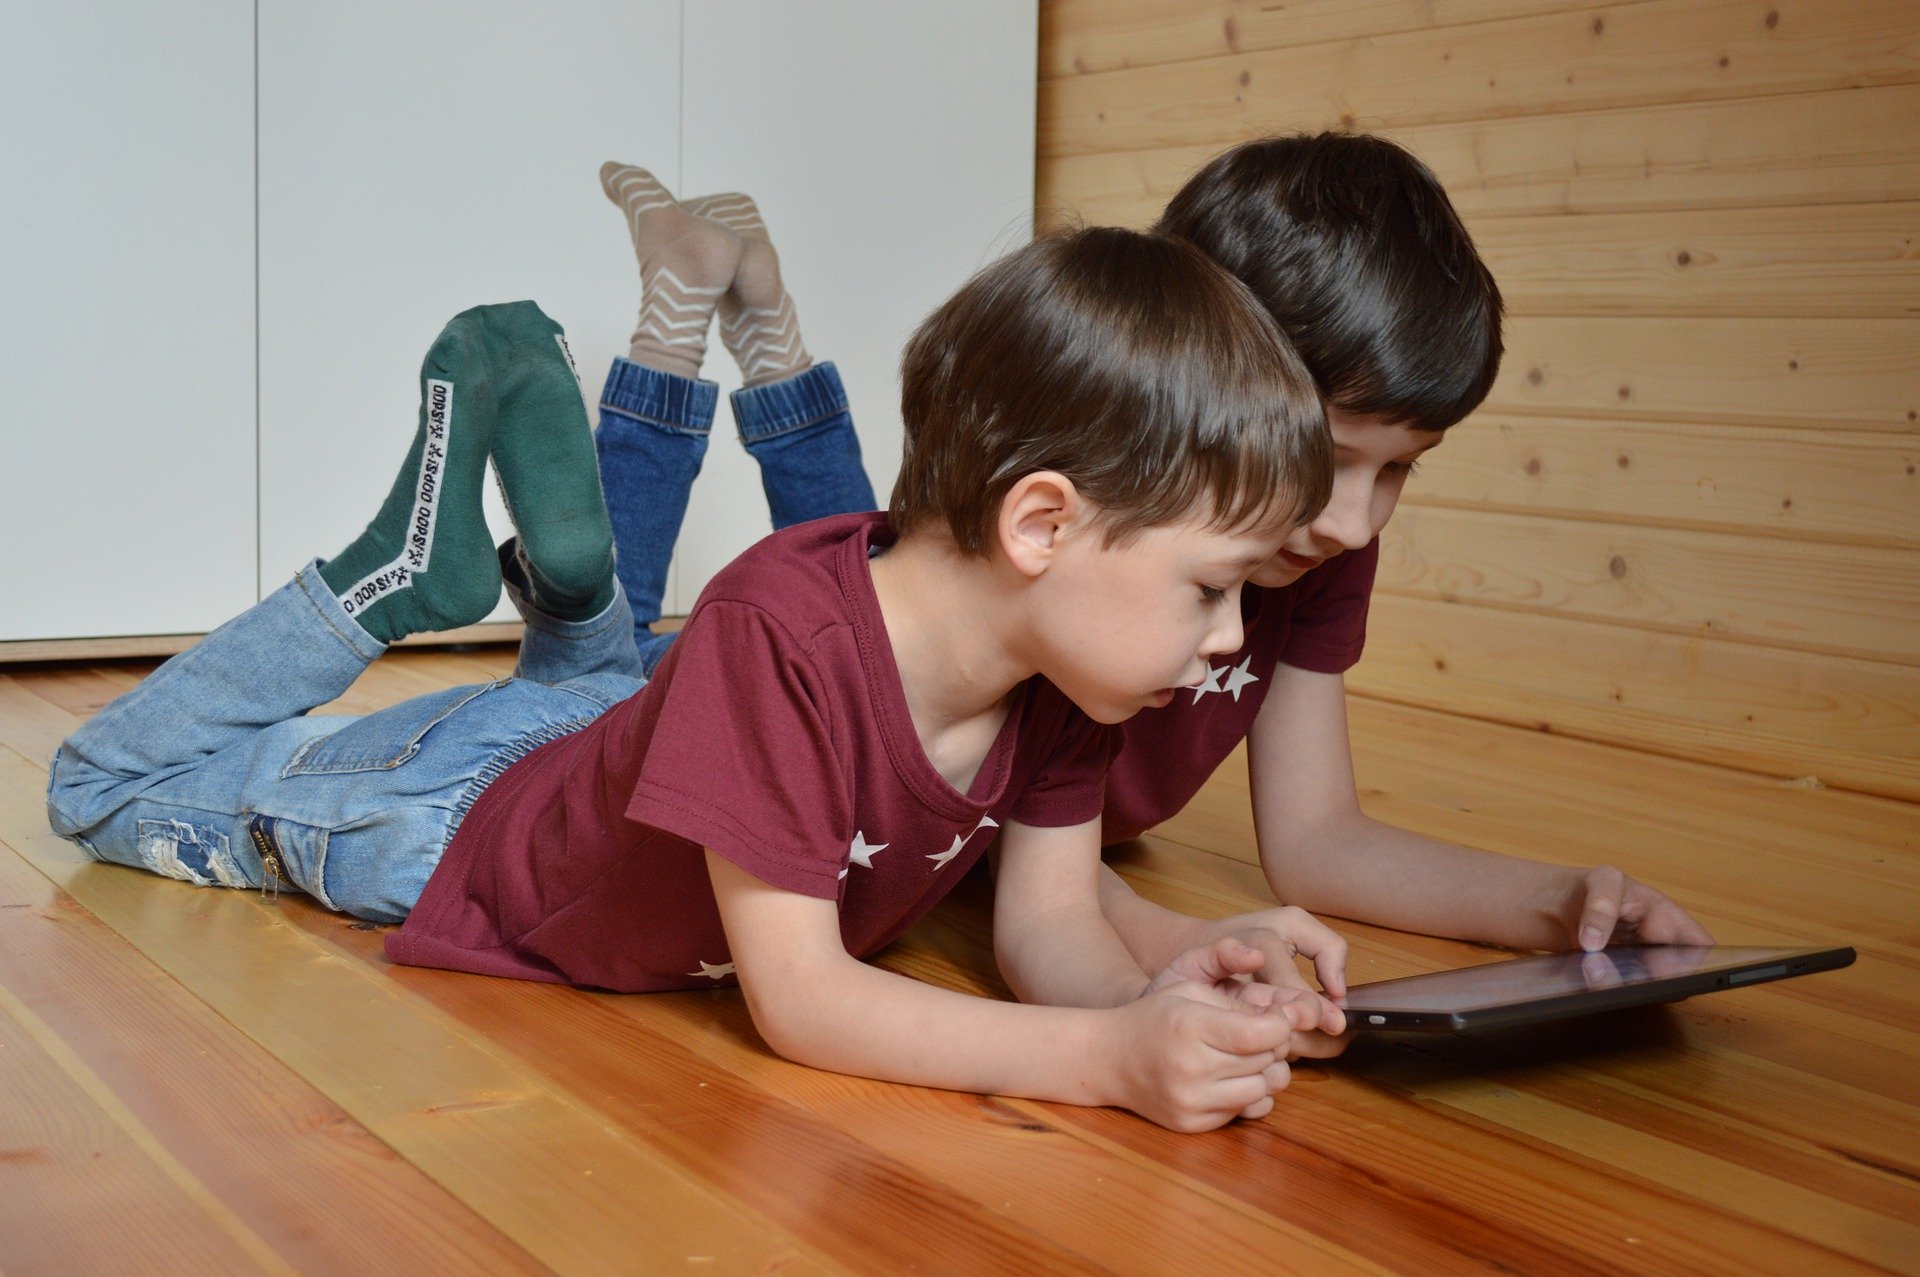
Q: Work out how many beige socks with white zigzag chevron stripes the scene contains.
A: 2